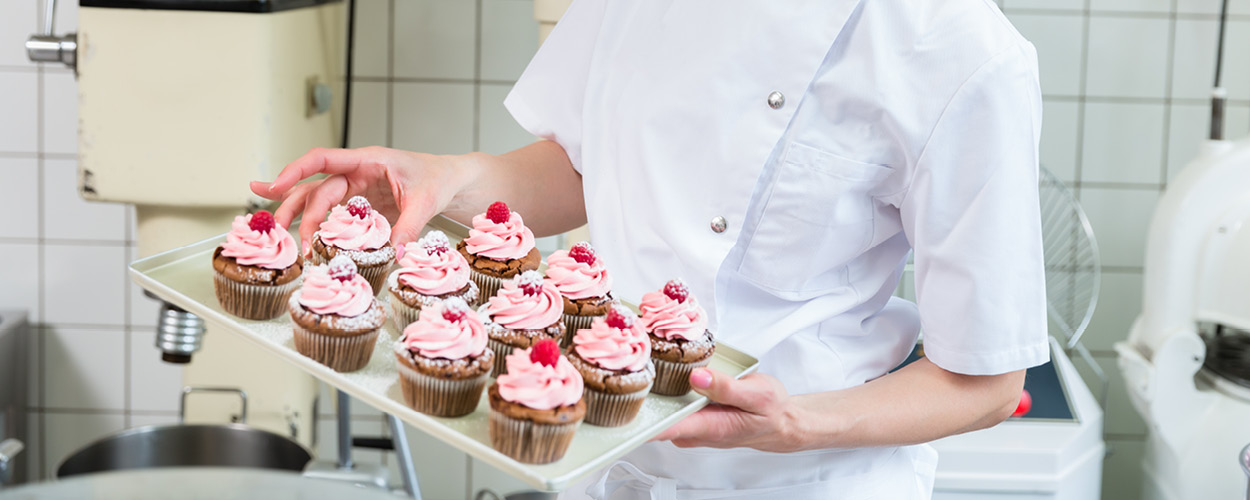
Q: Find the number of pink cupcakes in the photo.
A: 11